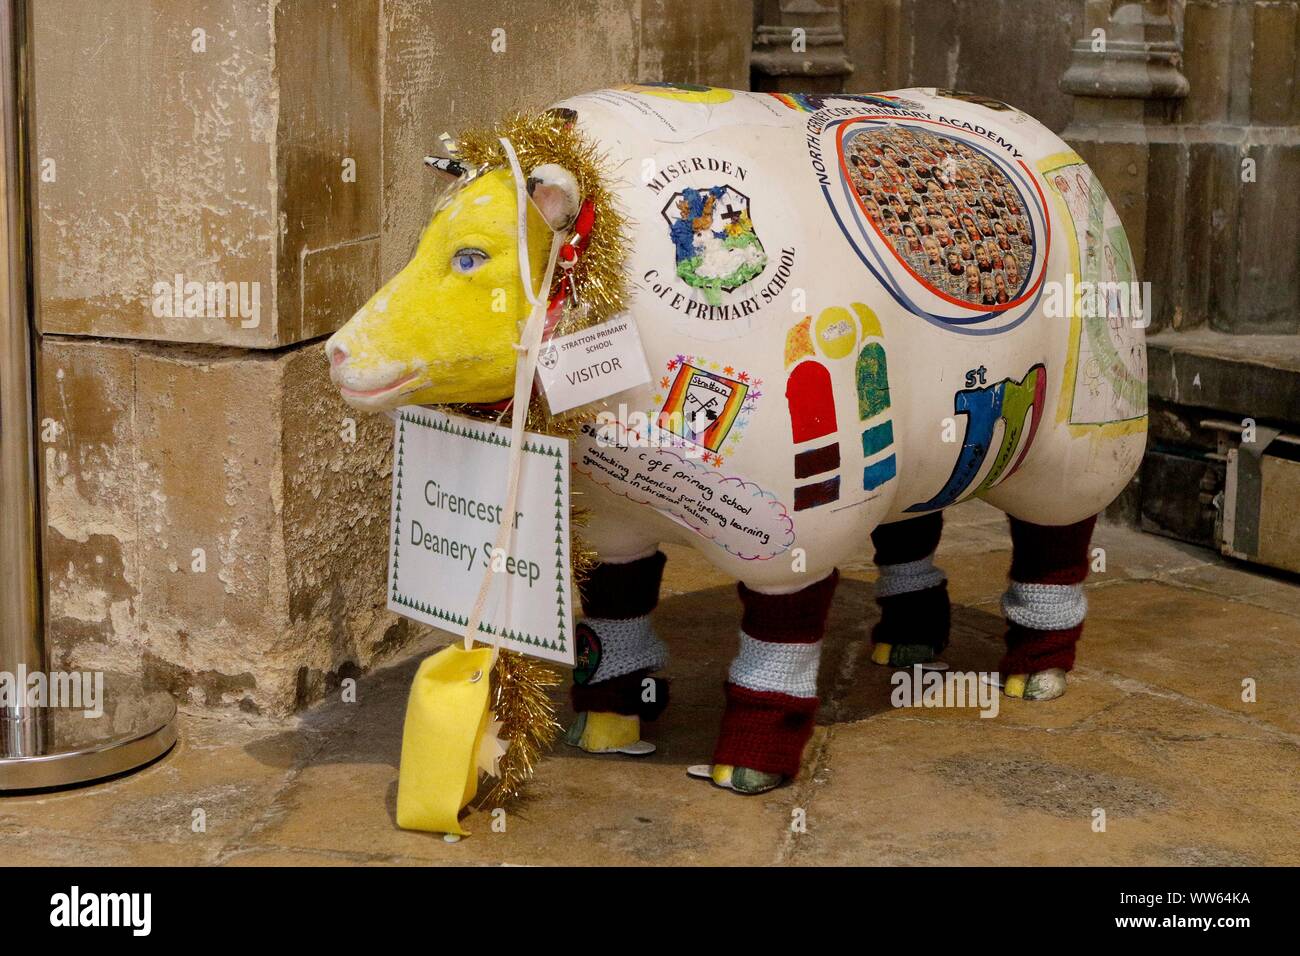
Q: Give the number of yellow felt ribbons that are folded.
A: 1